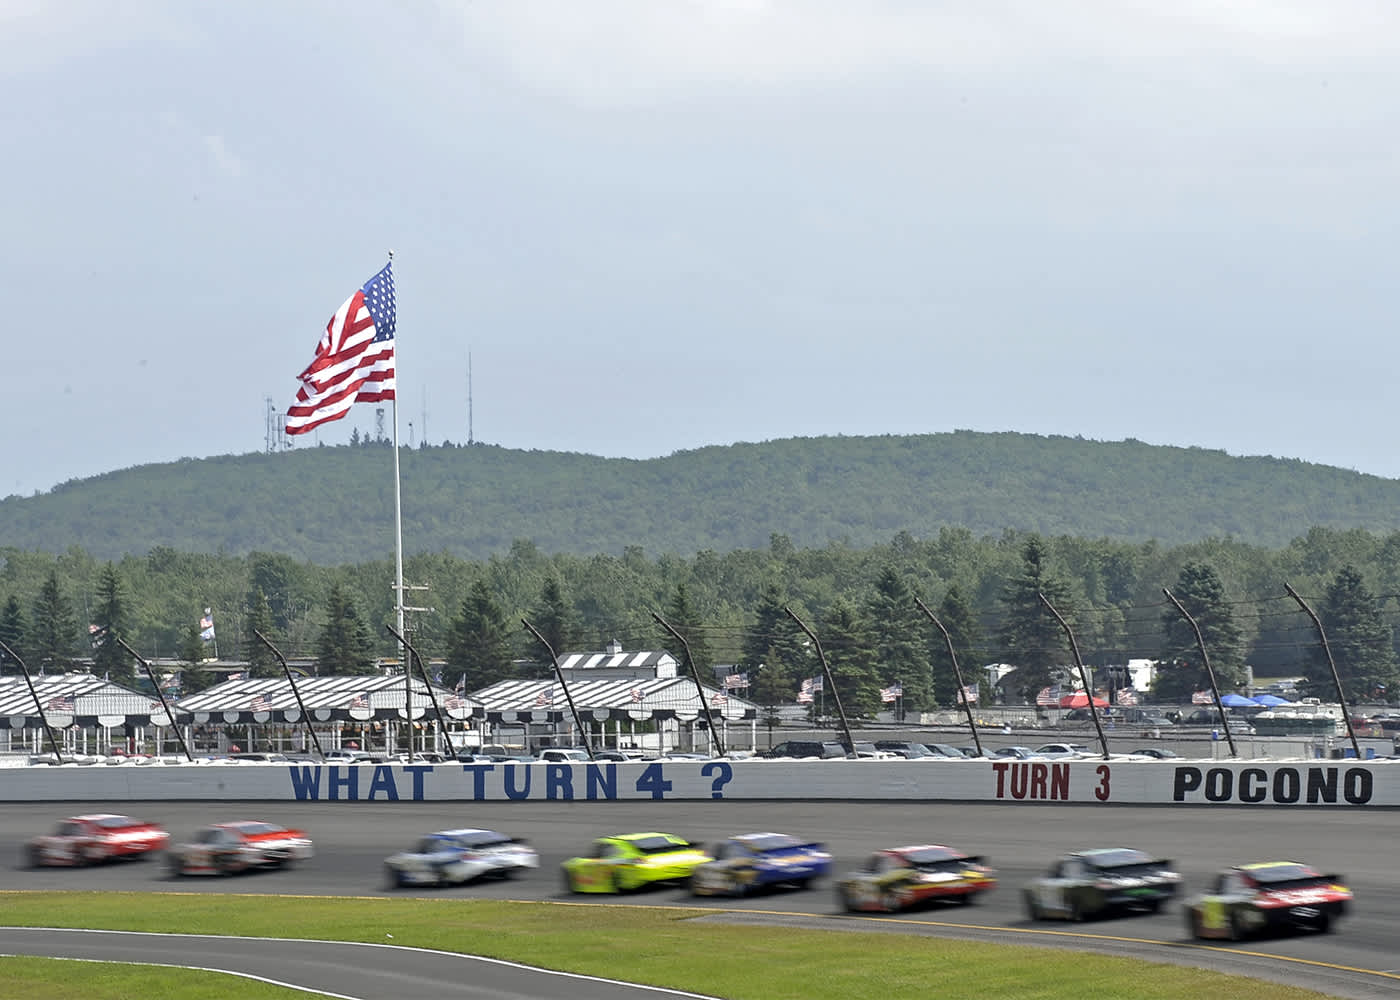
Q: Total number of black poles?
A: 11